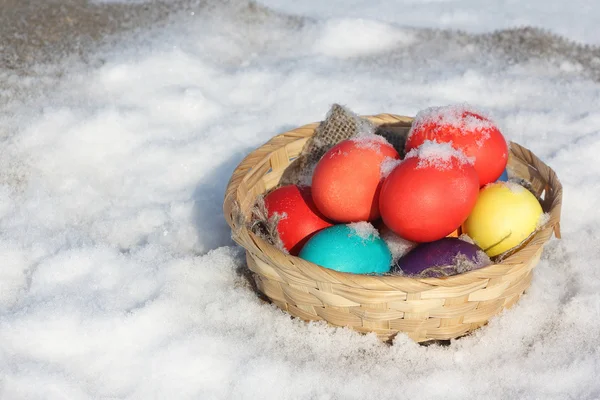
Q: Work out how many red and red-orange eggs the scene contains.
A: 4